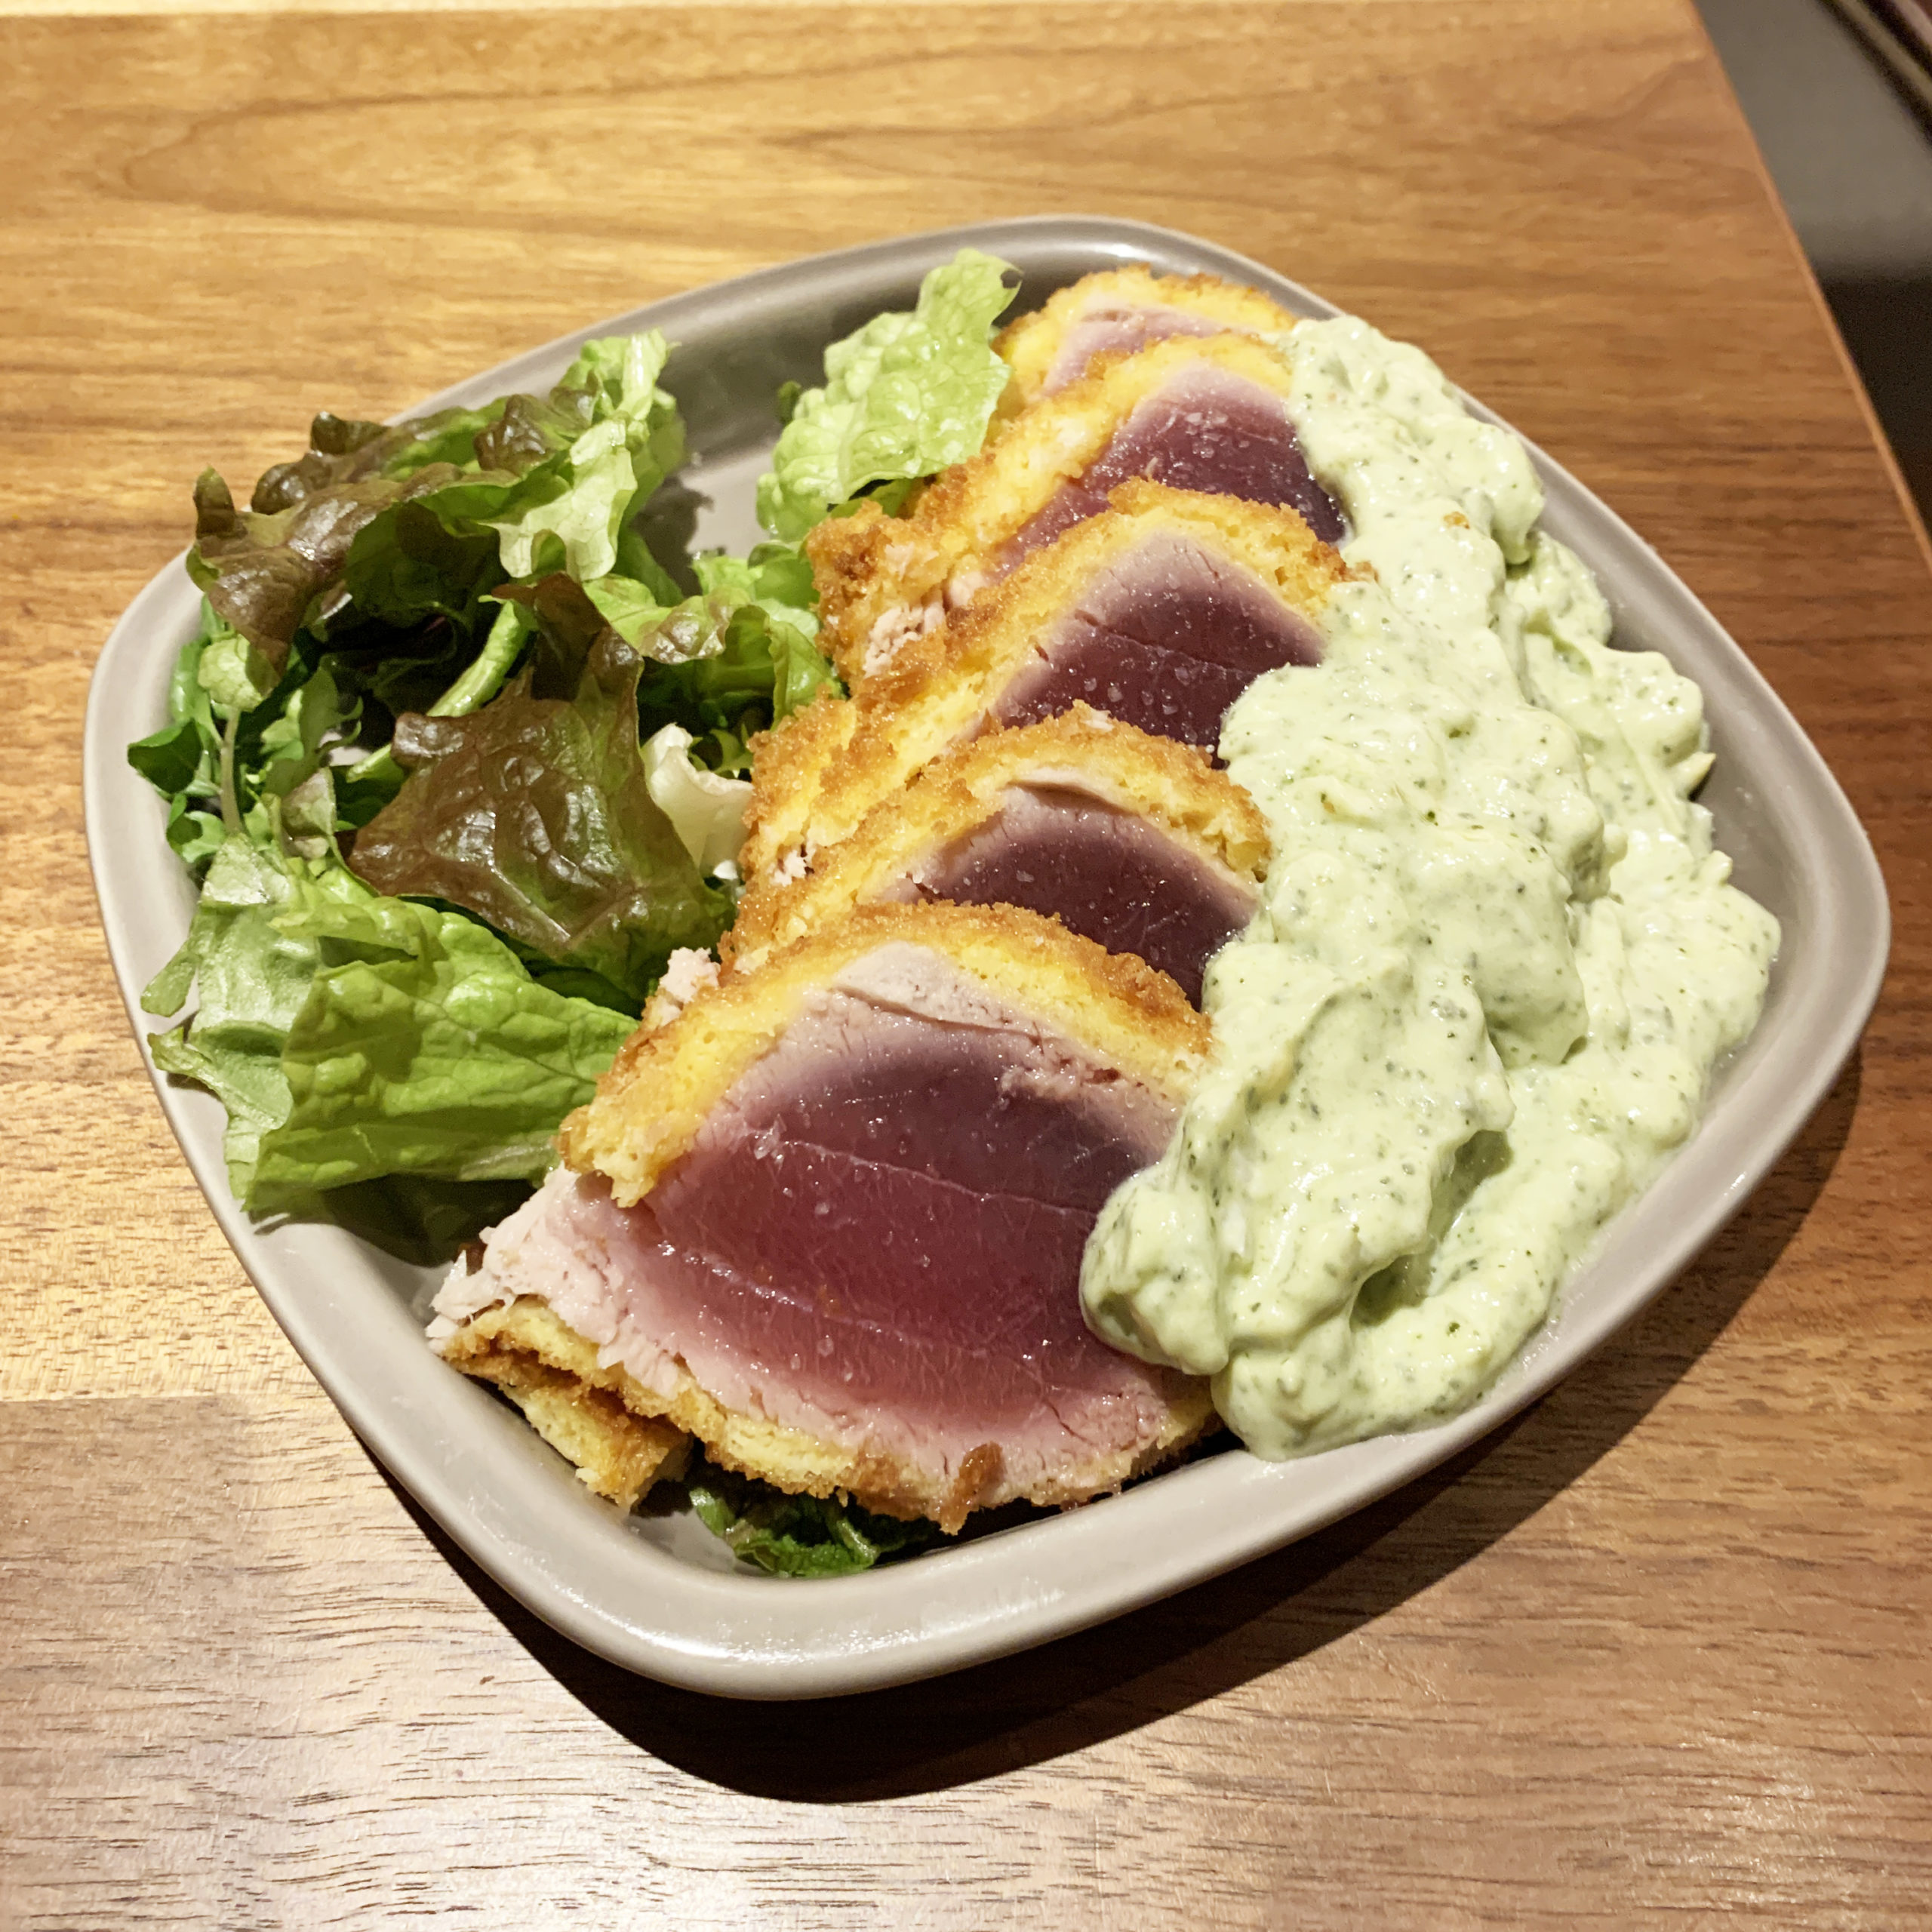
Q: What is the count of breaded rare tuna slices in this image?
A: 5